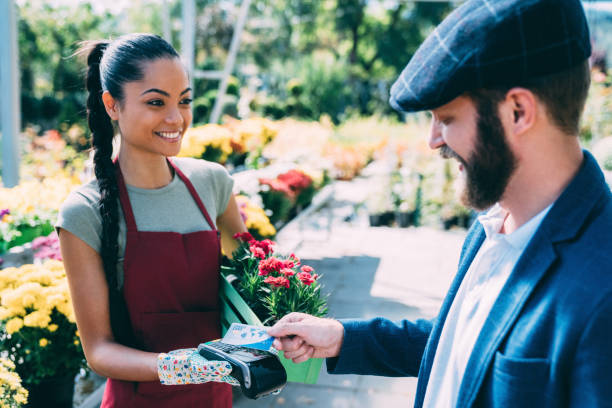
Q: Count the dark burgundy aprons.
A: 1